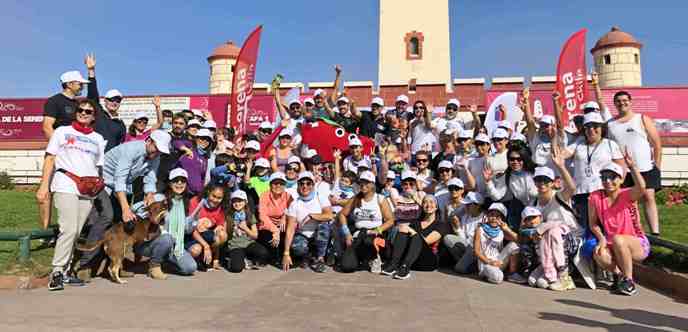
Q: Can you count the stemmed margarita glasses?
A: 0